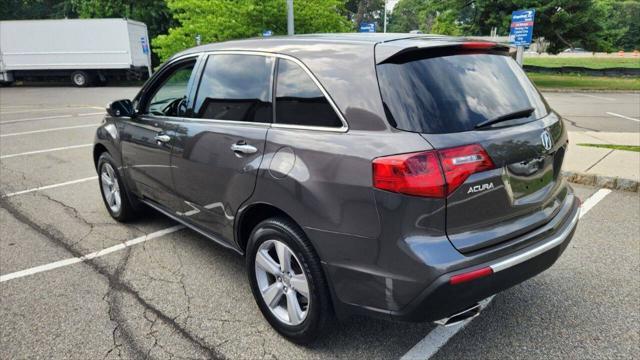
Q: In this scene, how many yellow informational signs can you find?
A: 0